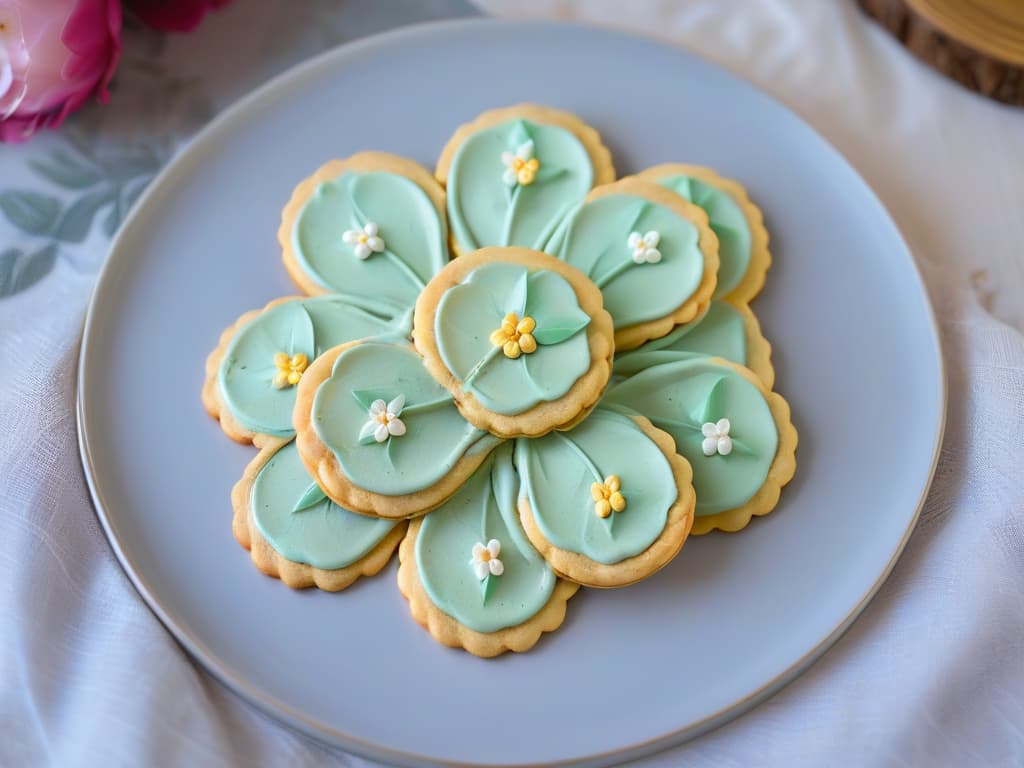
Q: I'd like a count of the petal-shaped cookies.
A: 11